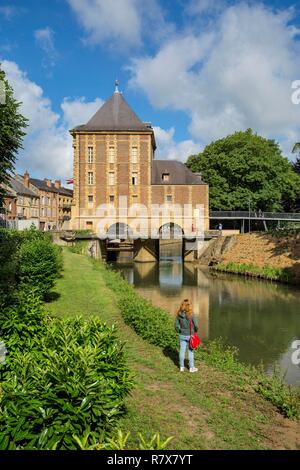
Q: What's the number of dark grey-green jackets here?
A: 1